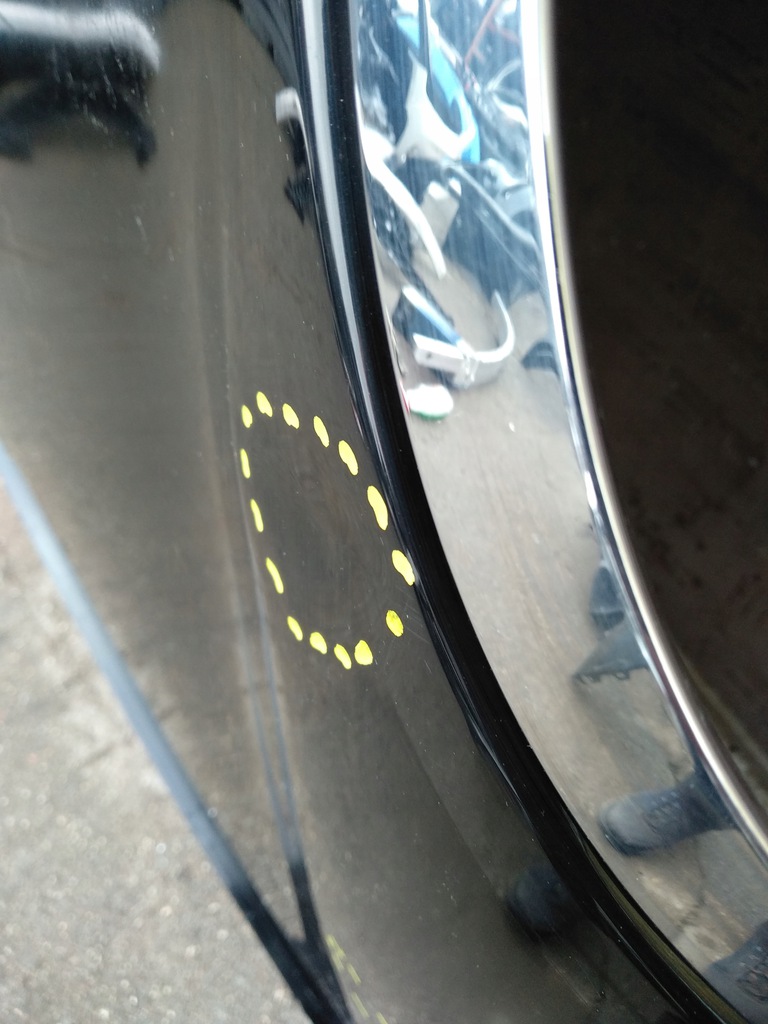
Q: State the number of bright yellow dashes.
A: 15